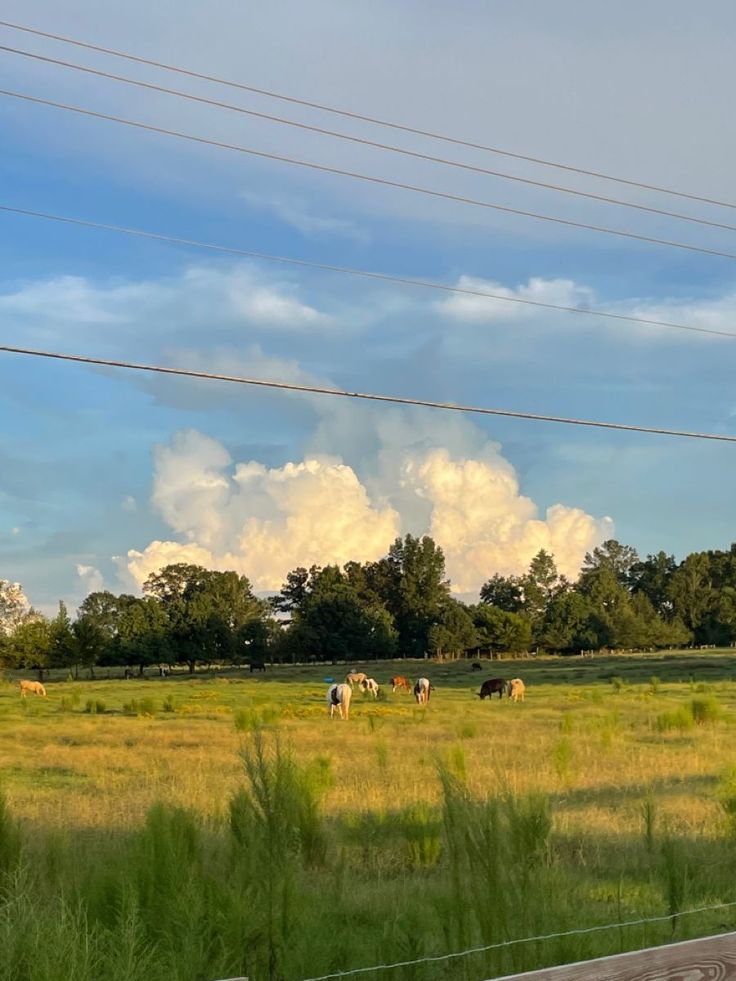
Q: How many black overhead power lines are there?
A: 5